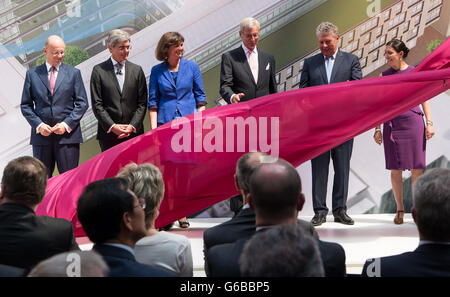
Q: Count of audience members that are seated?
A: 8